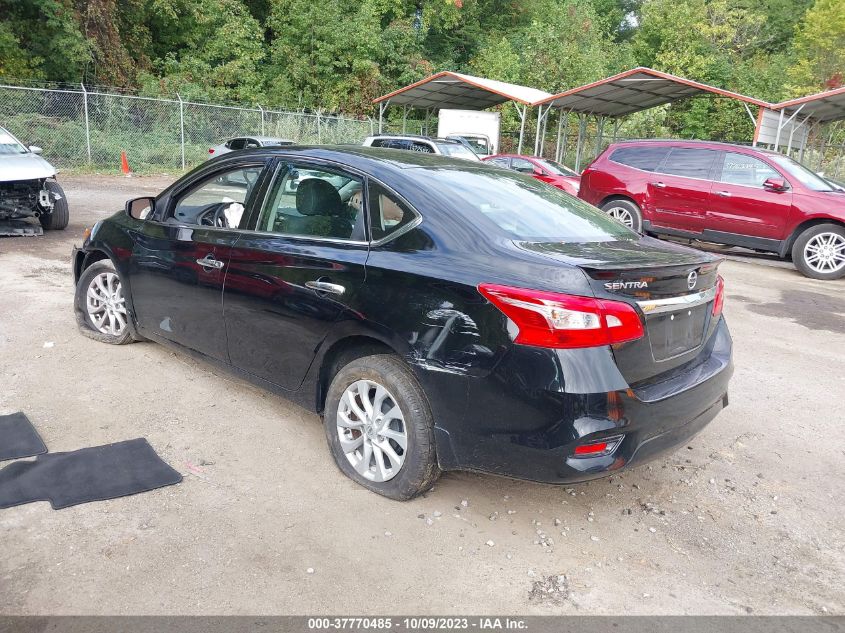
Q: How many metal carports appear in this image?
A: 3